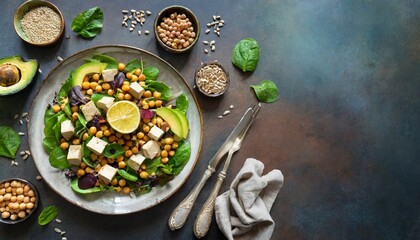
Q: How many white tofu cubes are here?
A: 11